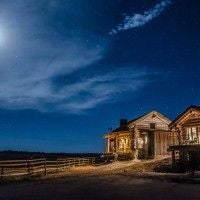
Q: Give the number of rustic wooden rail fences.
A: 1